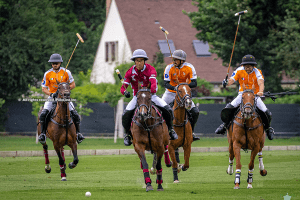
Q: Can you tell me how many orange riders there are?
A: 3